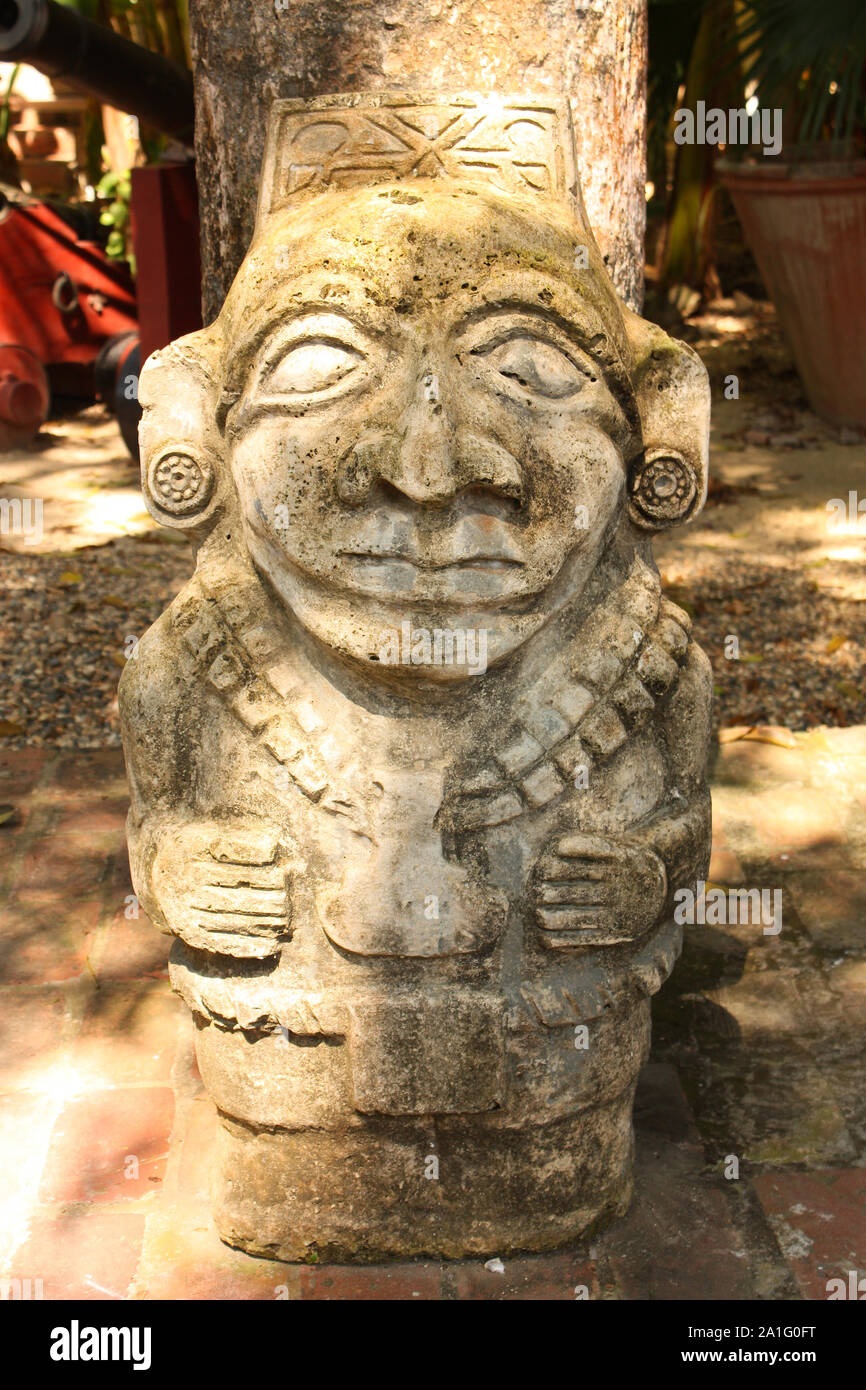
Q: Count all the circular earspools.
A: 2